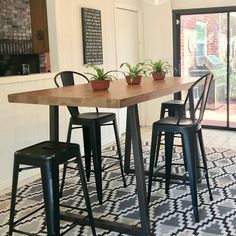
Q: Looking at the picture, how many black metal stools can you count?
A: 4